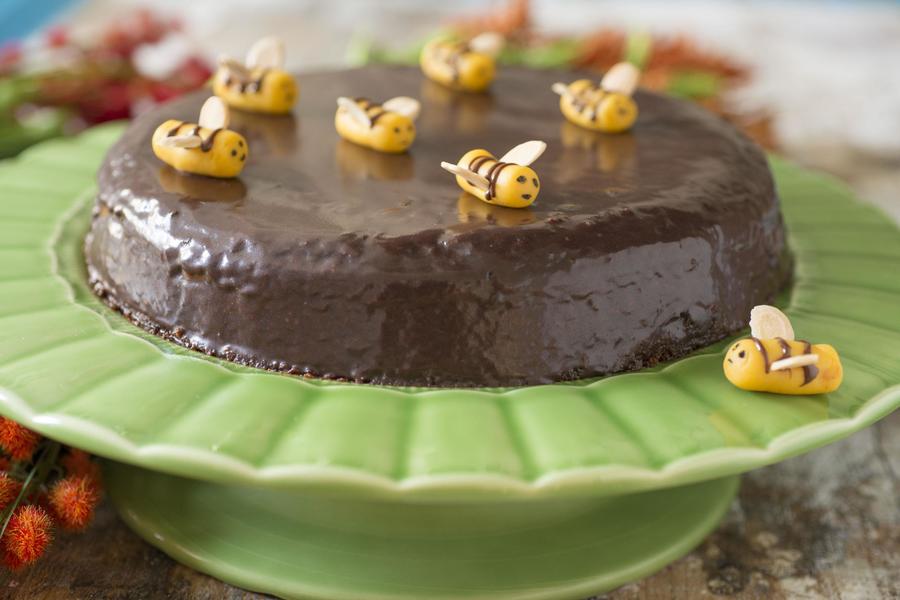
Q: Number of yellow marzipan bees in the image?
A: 7